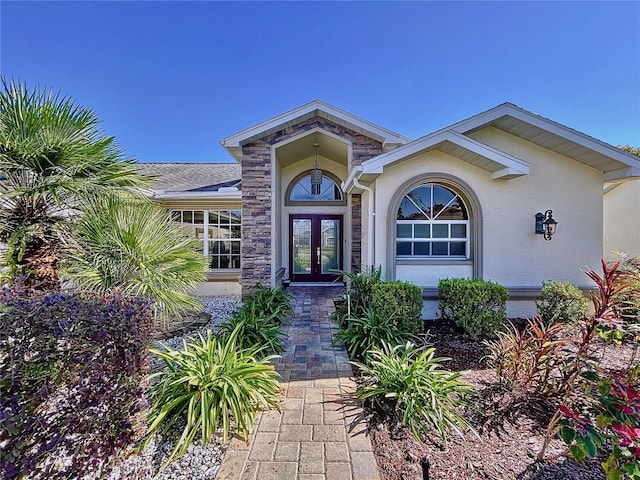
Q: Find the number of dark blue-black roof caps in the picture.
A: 0